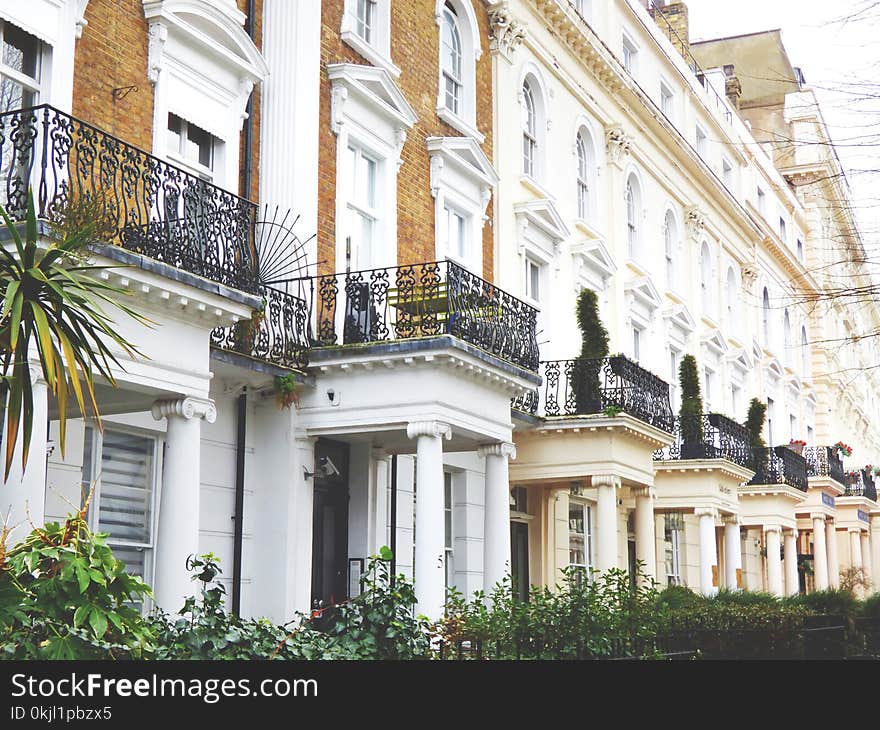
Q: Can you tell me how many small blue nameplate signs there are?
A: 2